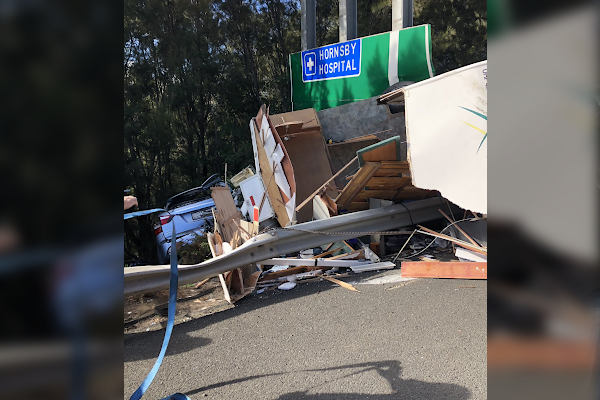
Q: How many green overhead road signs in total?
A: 1